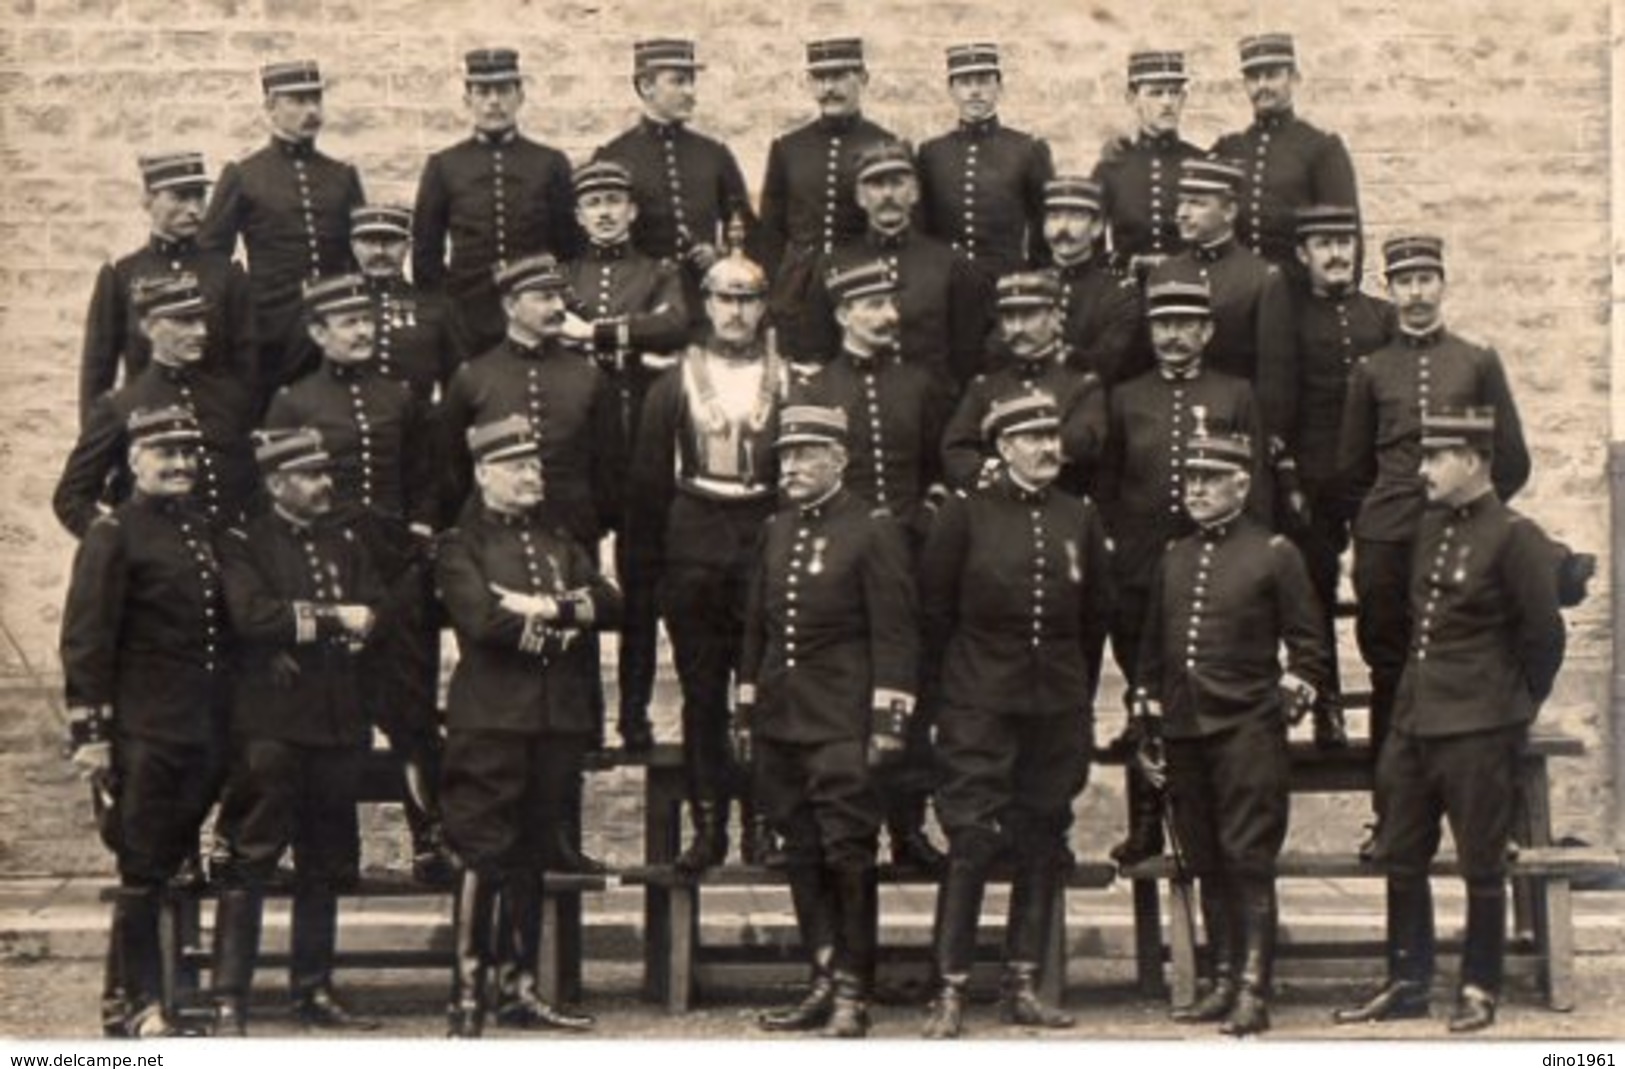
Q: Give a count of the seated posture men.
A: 0